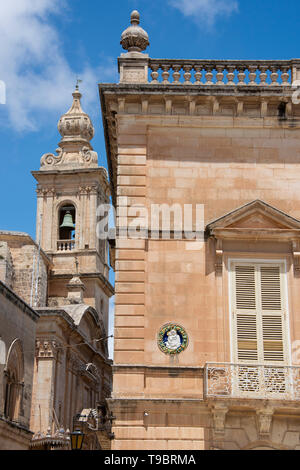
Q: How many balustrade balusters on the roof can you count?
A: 13